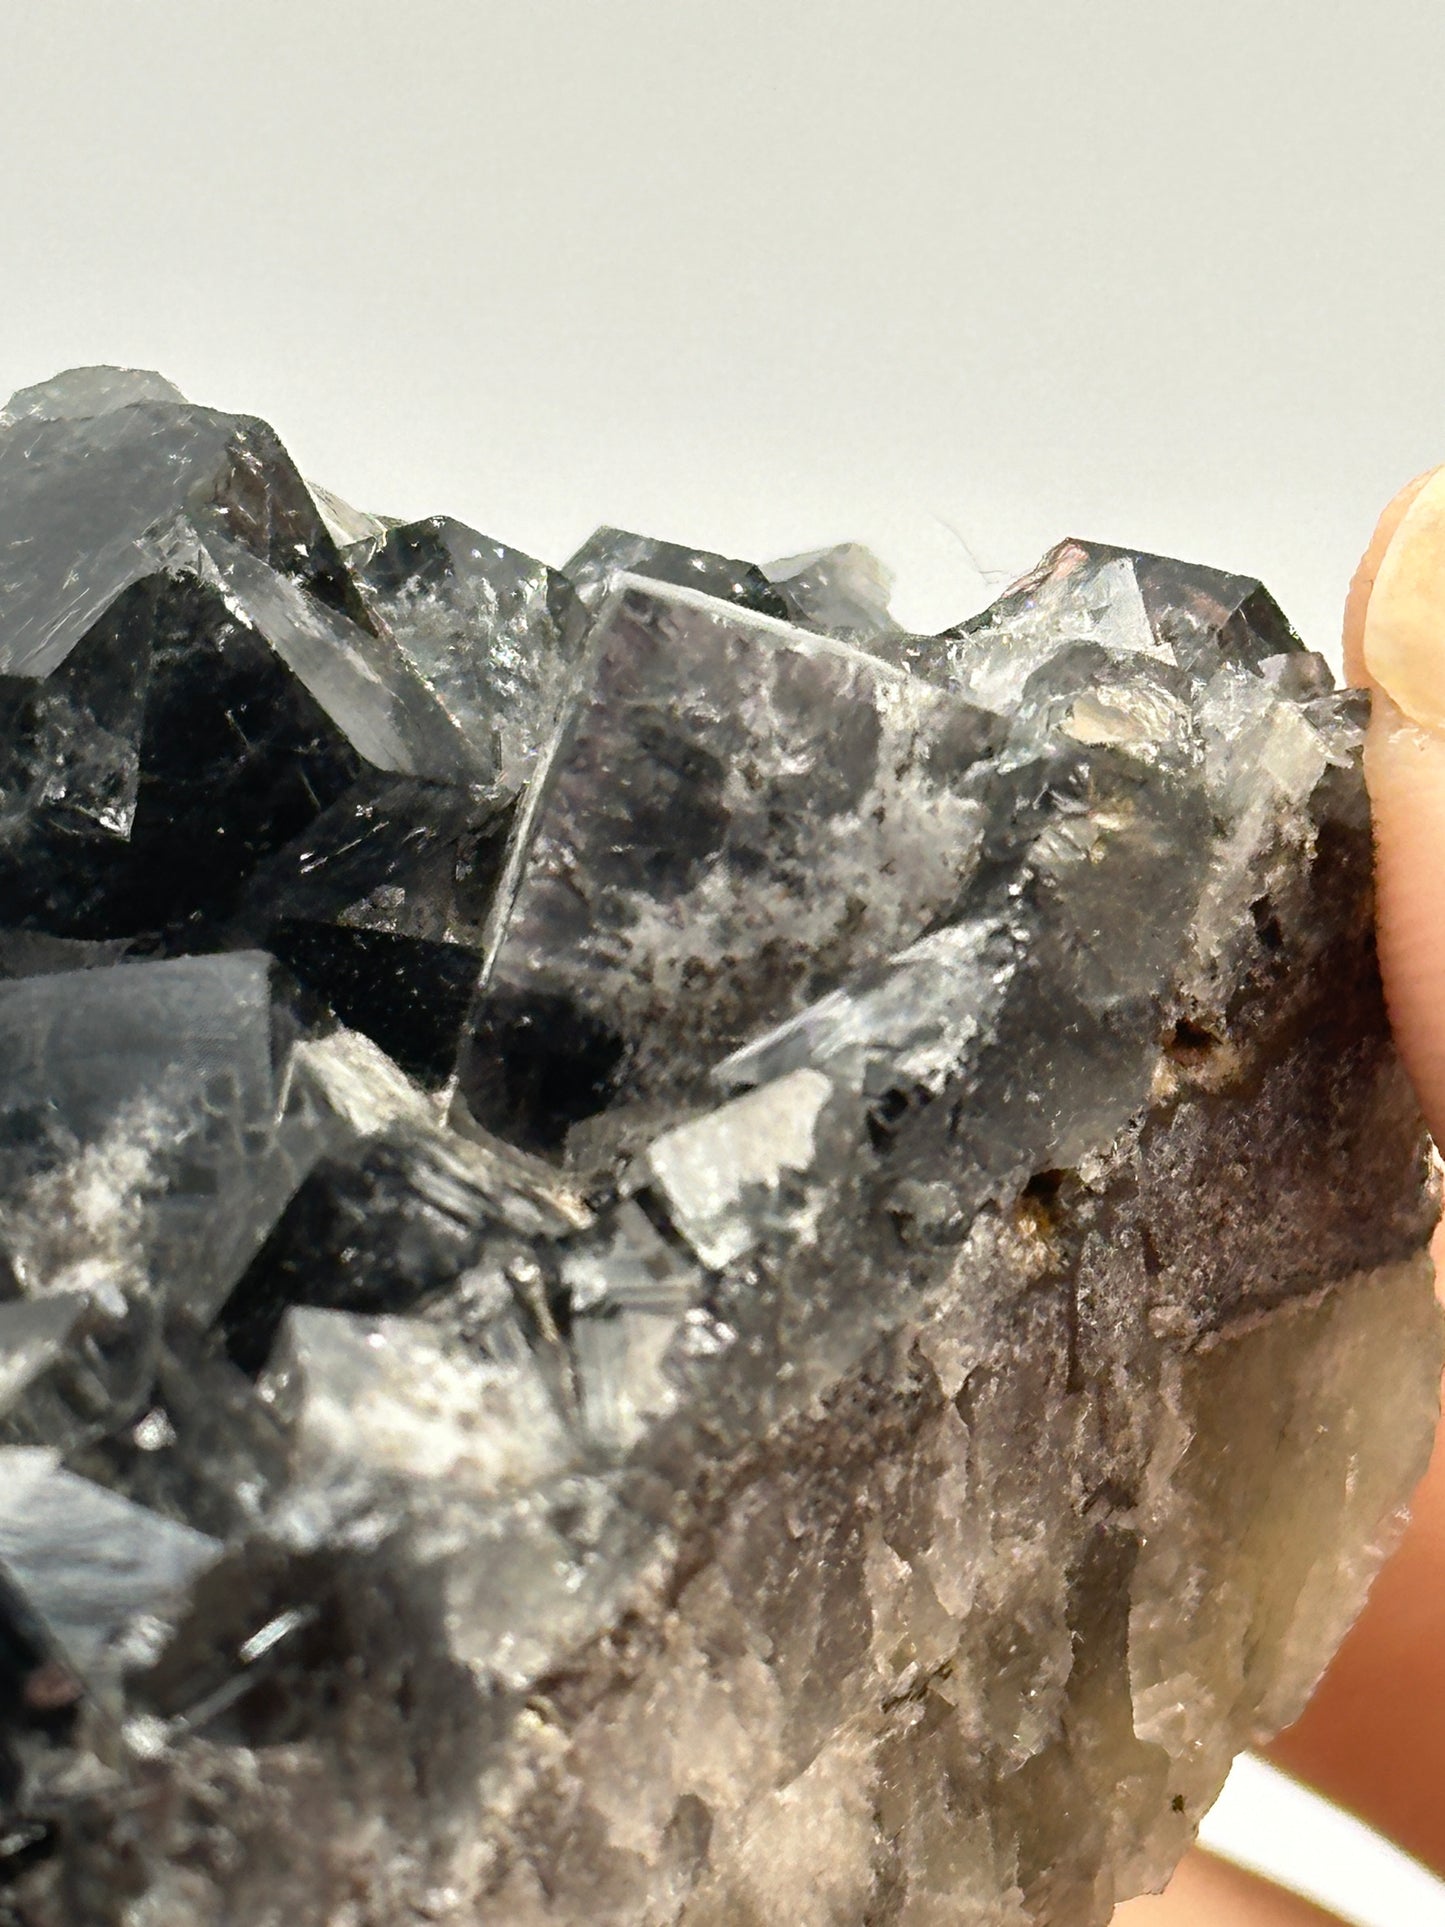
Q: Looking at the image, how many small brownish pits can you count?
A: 2